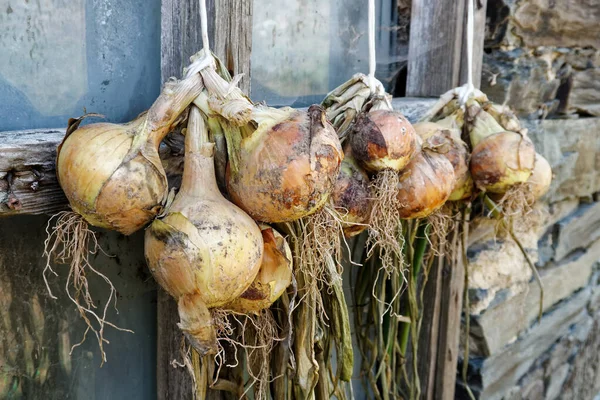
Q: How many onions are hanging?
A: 10